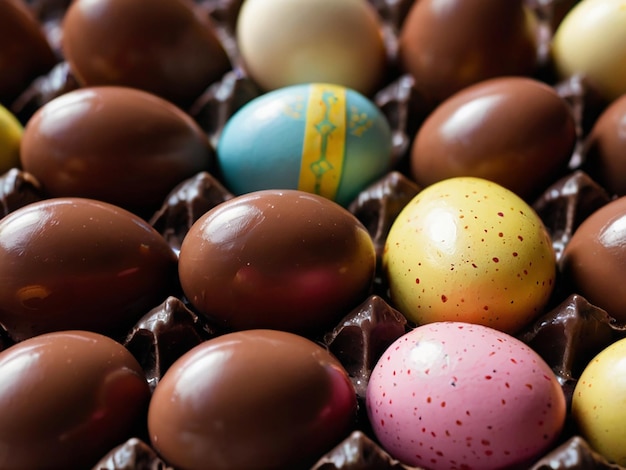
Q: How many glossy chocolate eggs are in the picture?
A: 11